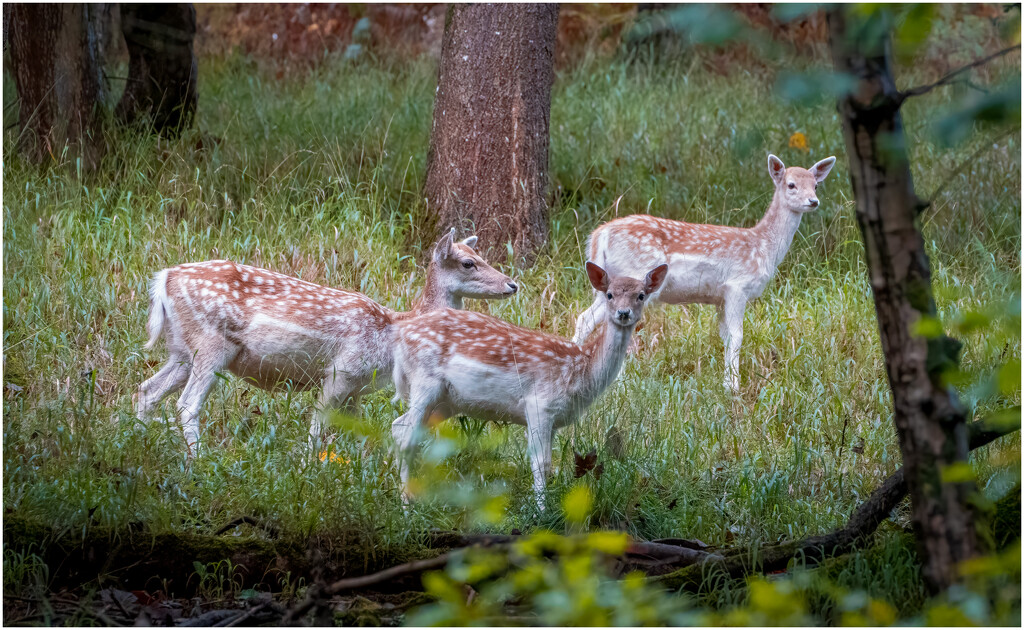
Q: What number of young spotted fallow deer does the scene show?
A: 3